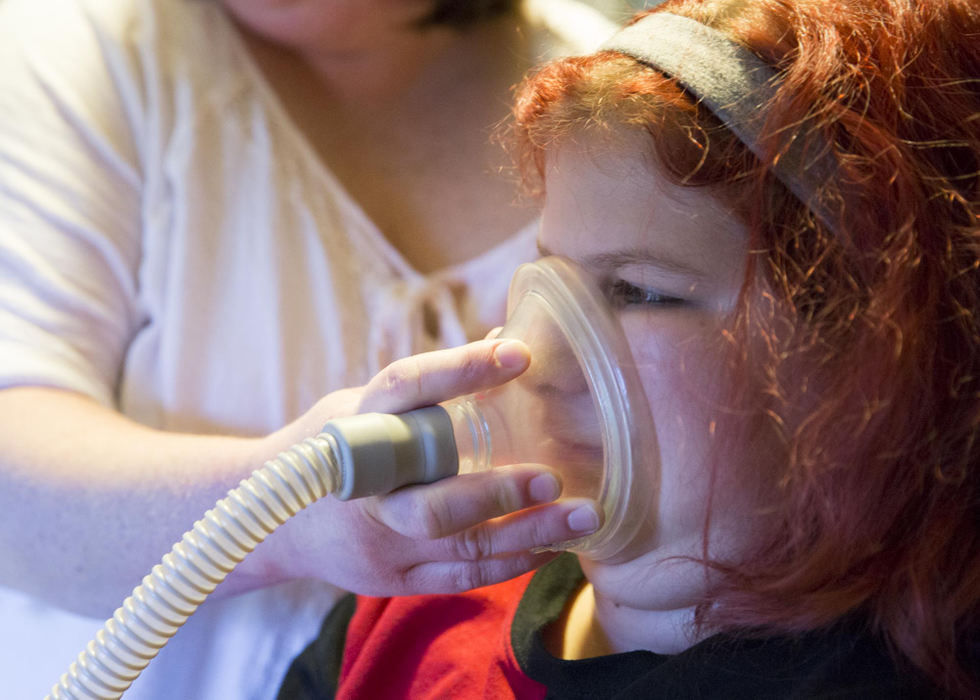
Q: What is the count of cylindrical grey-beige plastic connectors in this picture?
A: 1